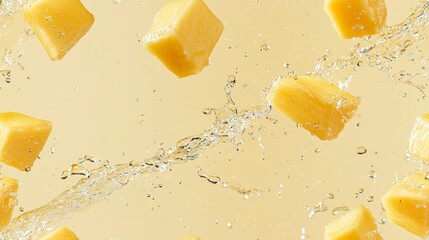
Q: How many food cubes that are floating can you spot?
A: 10